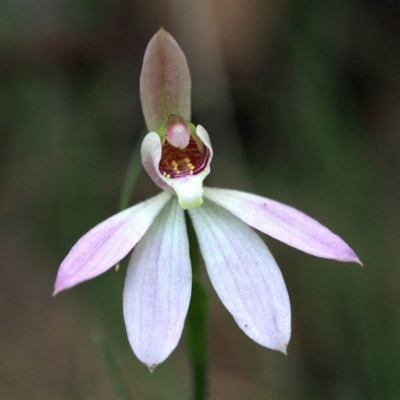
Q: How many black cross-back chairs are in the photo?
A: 0